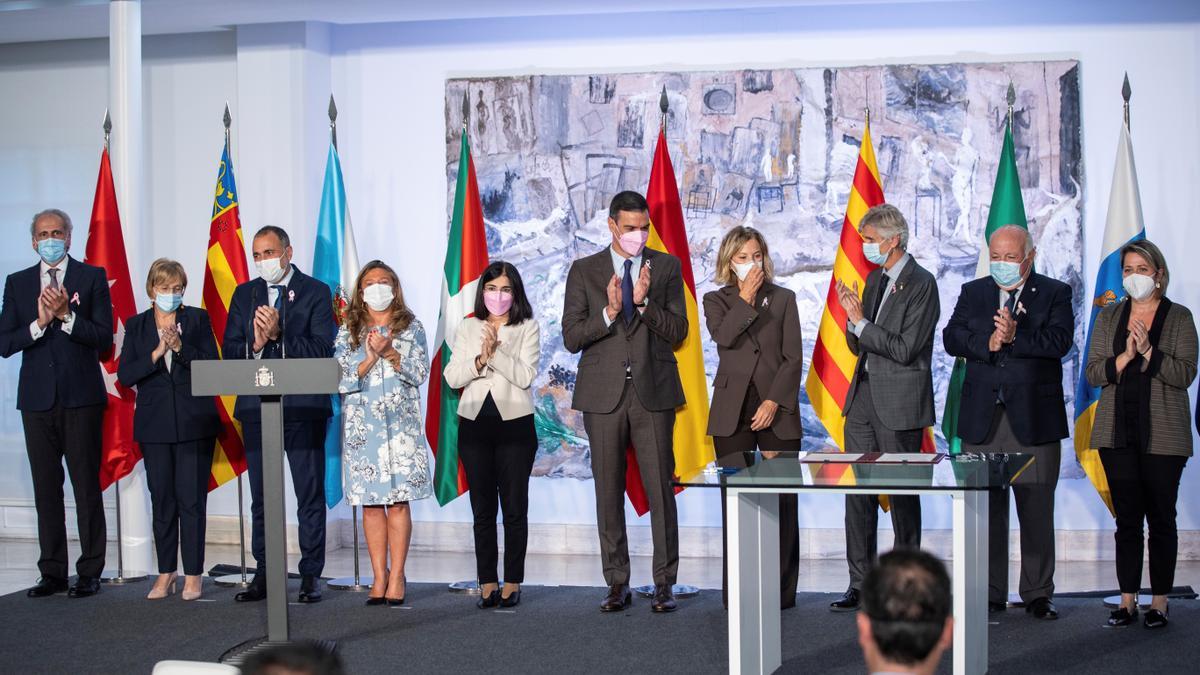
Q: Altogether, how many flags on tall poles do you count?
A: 8